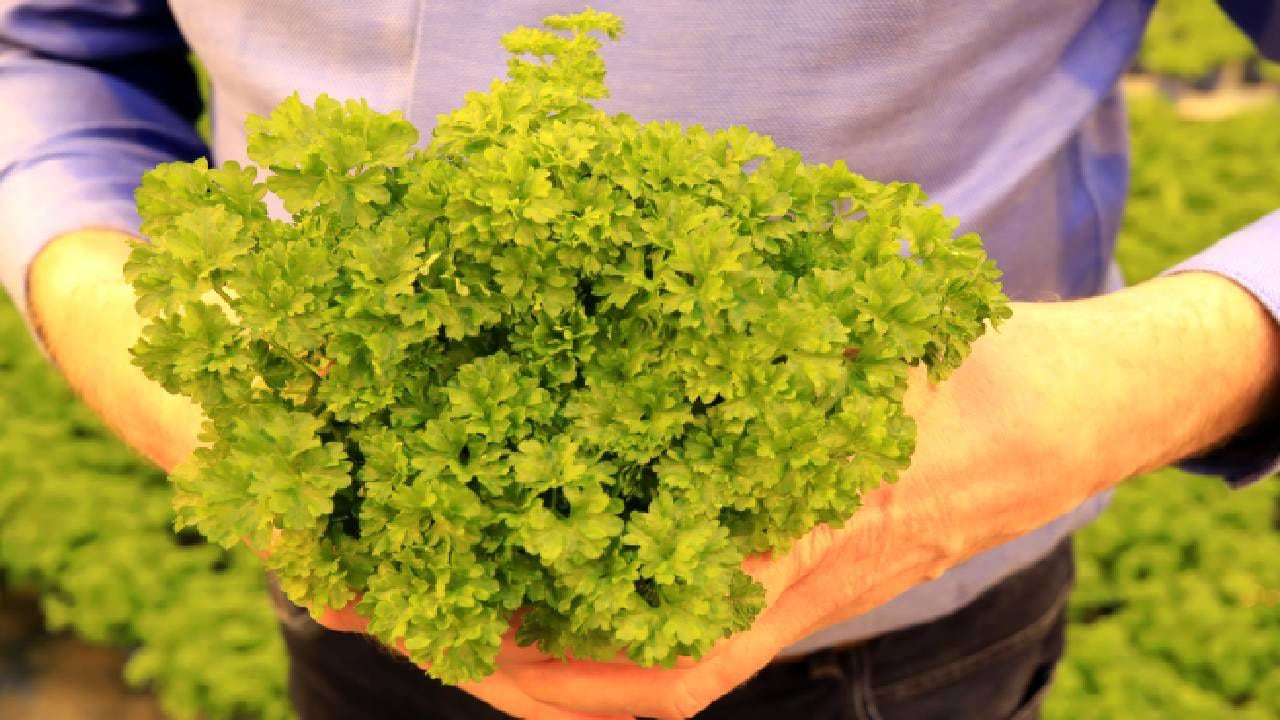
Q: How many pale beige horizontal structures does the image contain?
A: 1